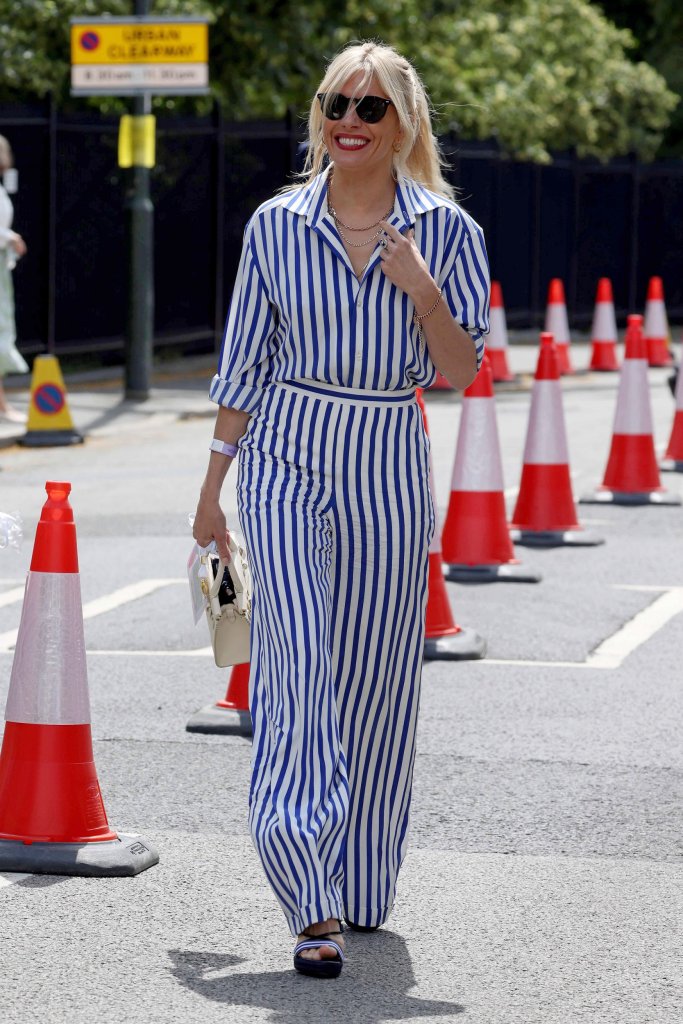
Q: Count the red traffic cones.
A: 12